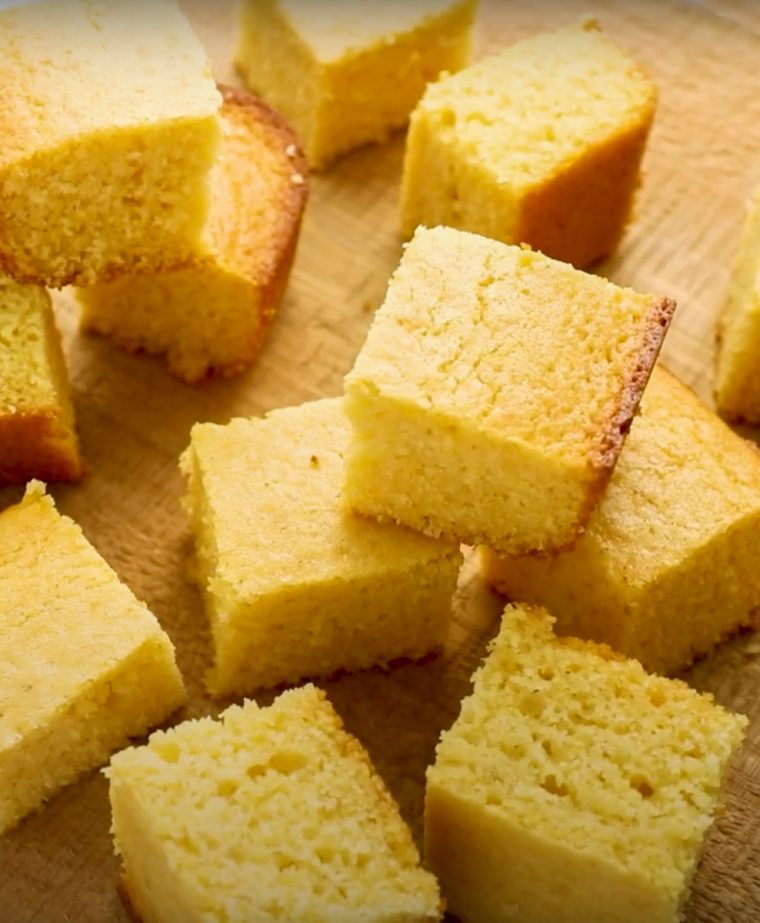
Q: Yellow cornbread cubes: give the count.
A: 12